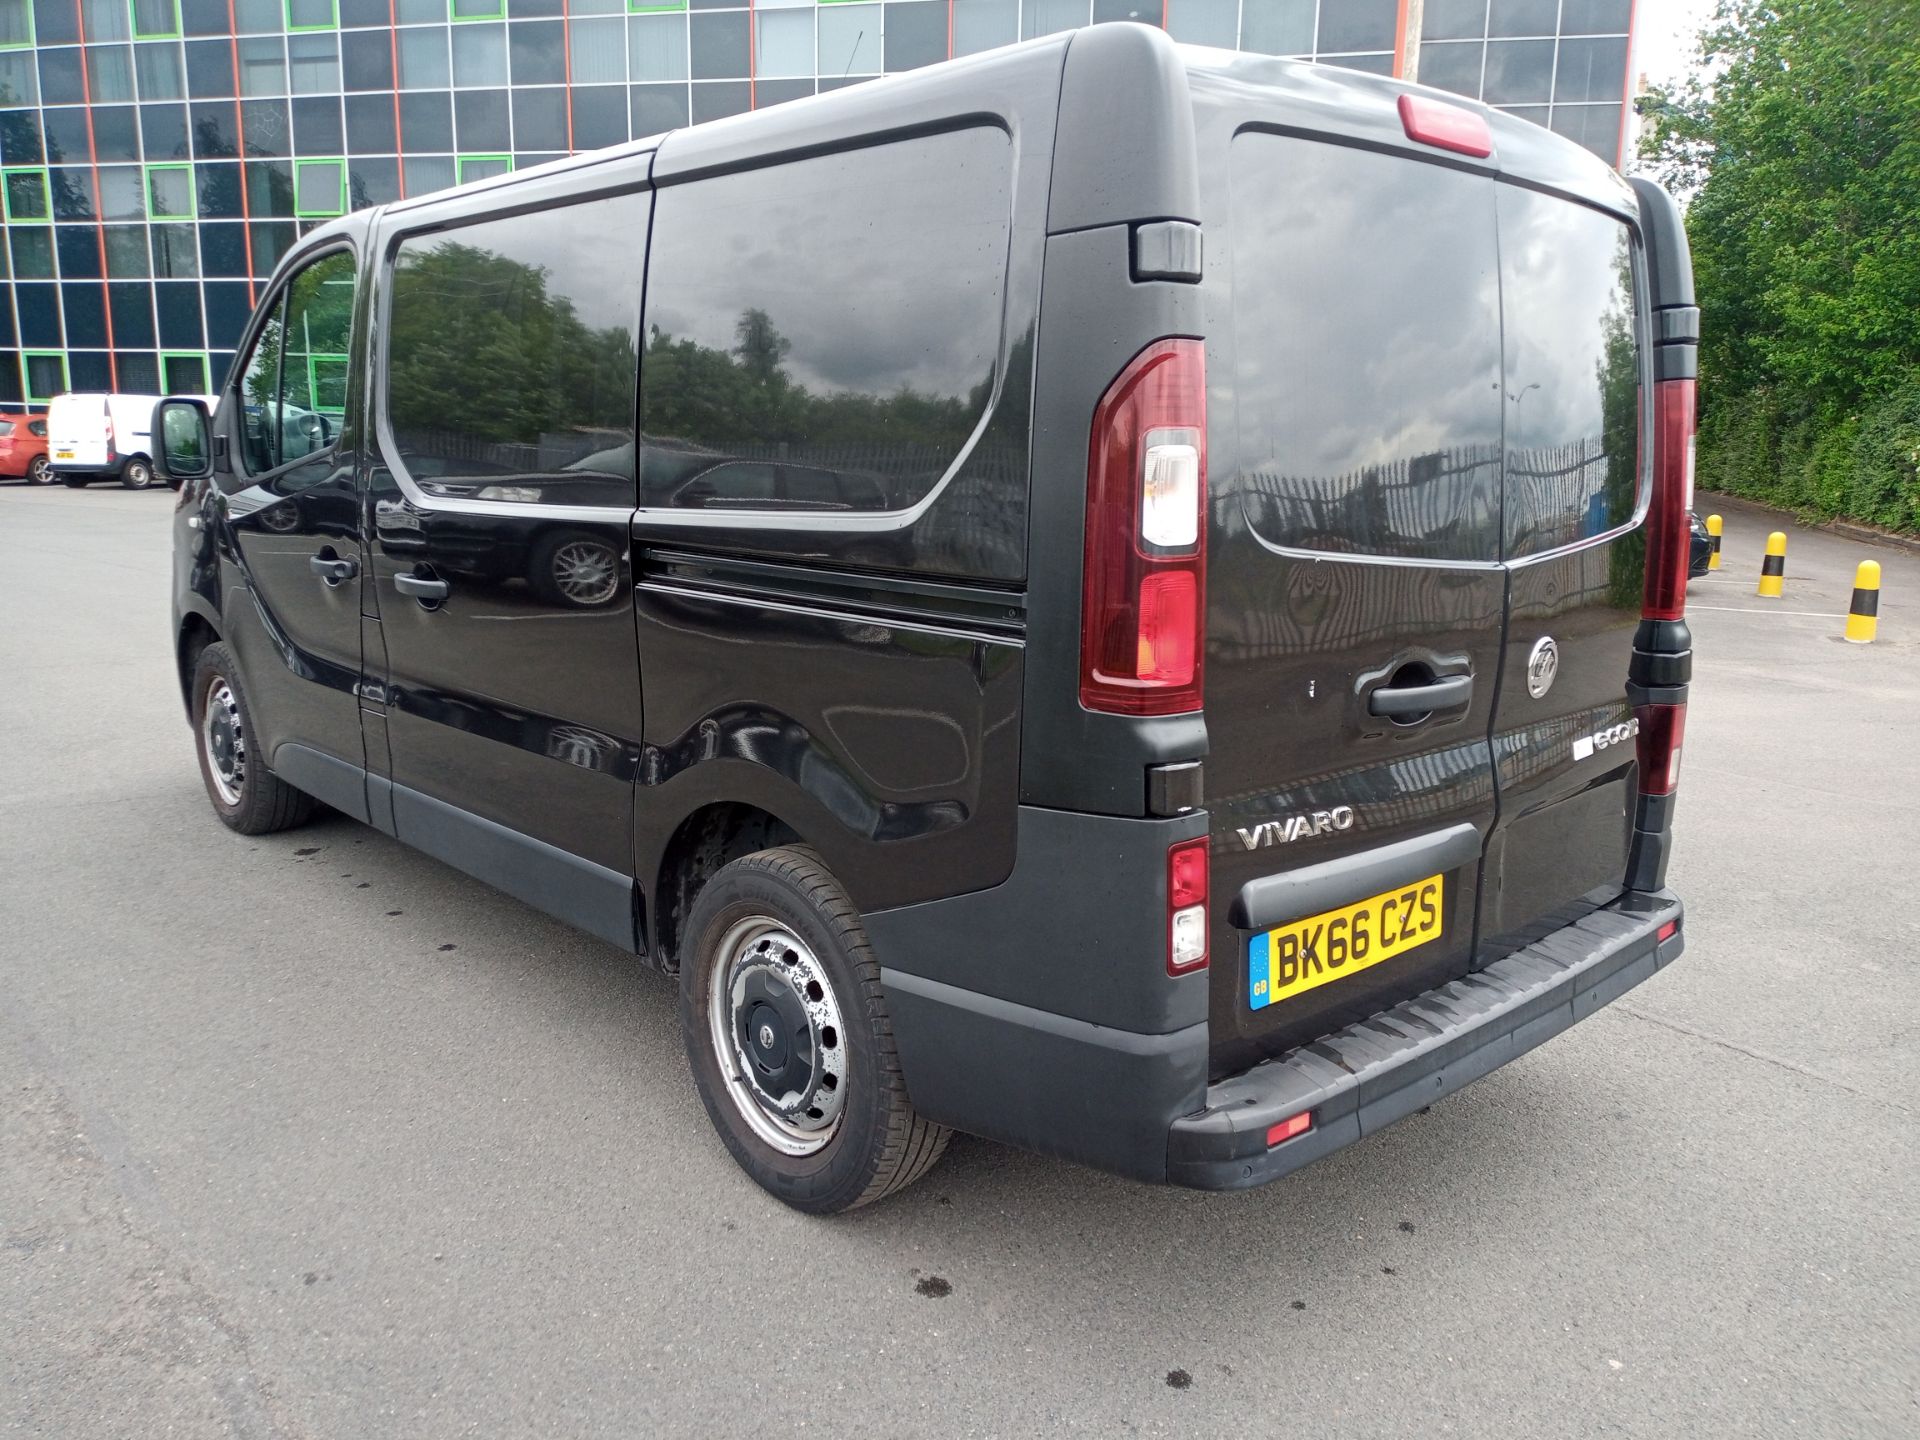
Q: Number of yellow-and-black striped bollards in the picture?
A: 3